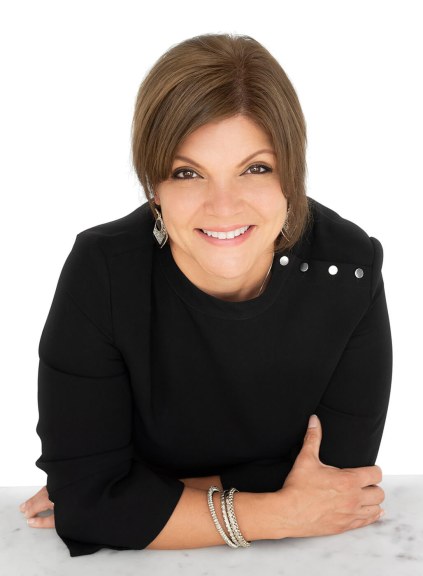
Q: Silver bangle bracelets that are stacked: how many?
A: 3